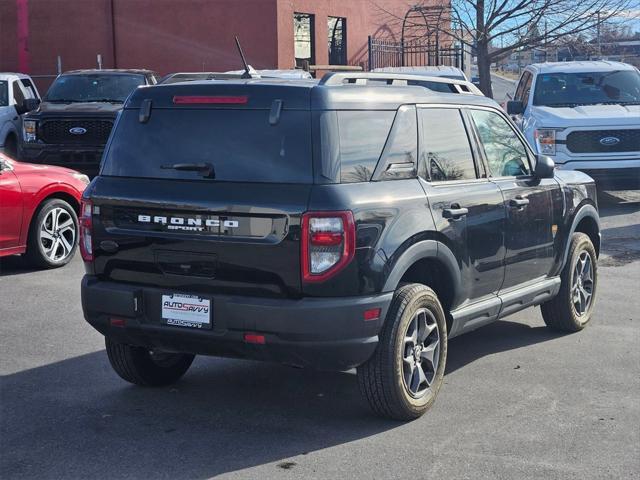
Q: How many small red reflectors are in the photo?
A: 3